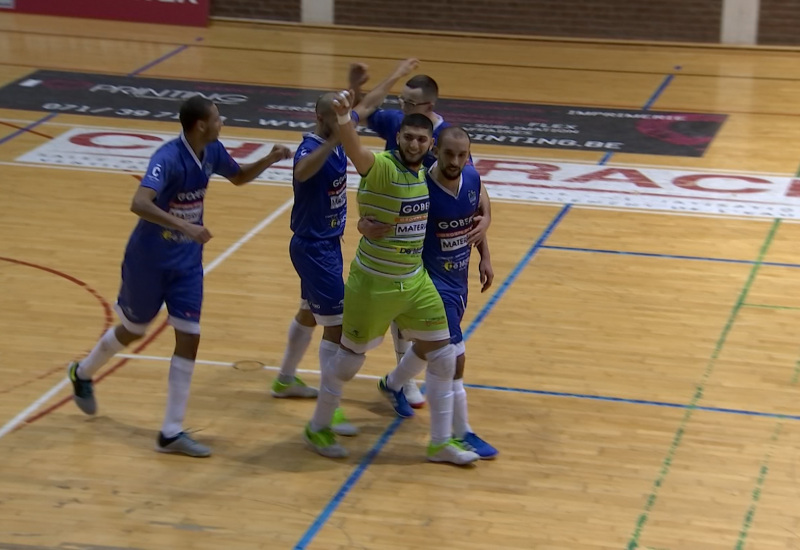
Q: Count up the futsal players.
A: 5